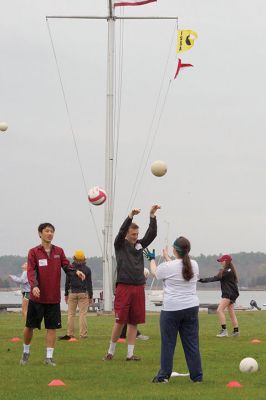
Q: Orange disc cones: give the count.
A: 6